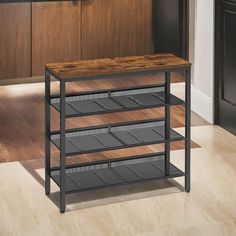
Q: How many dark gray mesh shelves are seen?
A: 3